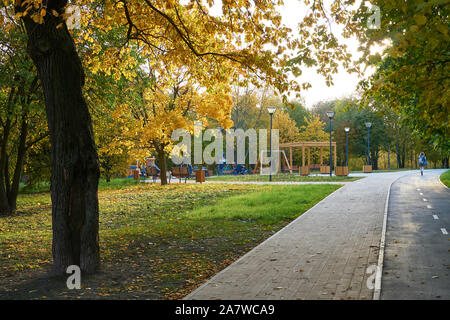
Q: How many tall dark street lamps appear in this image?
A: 4